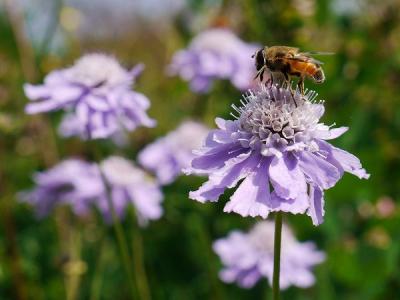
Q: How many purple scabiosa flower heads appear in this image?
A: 7